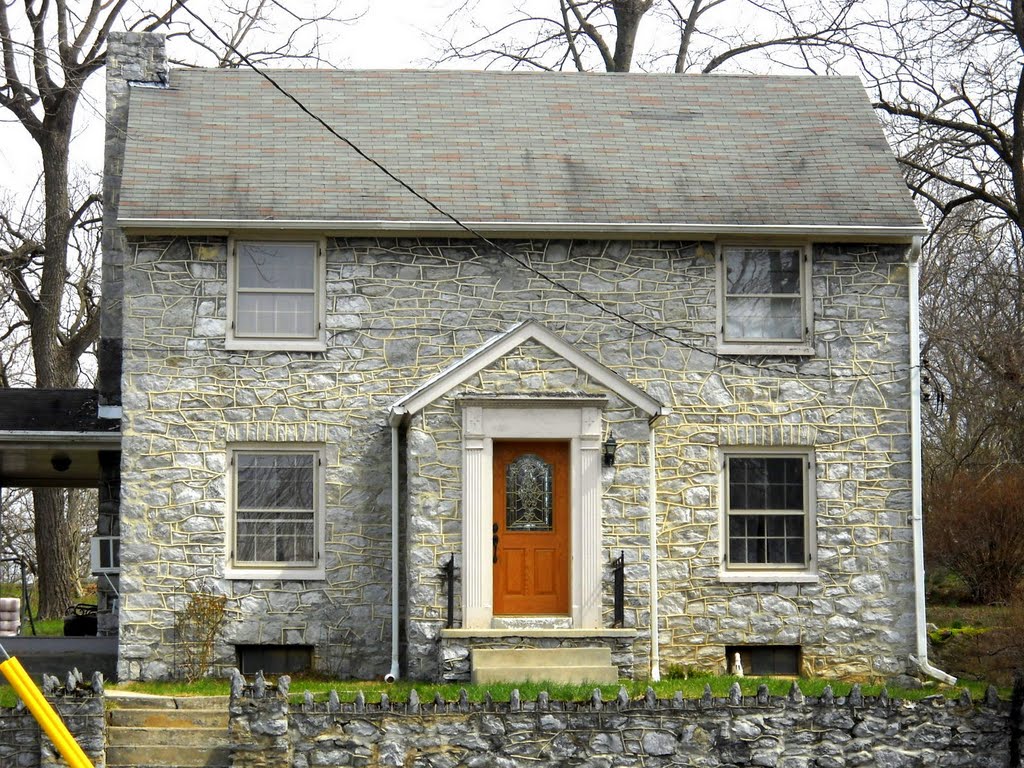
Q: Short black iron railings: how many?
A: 2